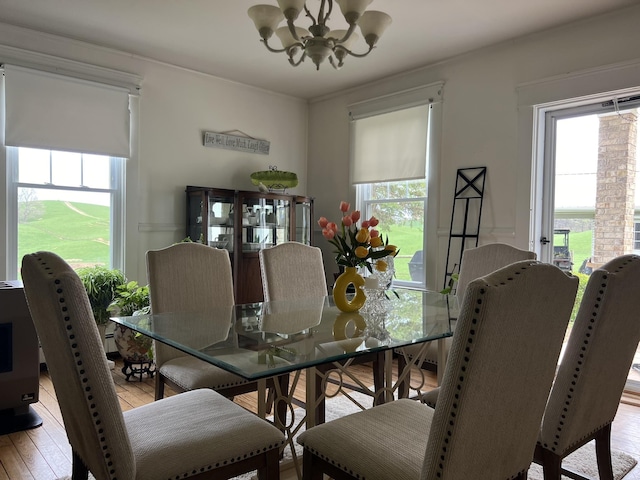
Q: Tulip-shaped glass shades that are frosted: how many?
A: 6